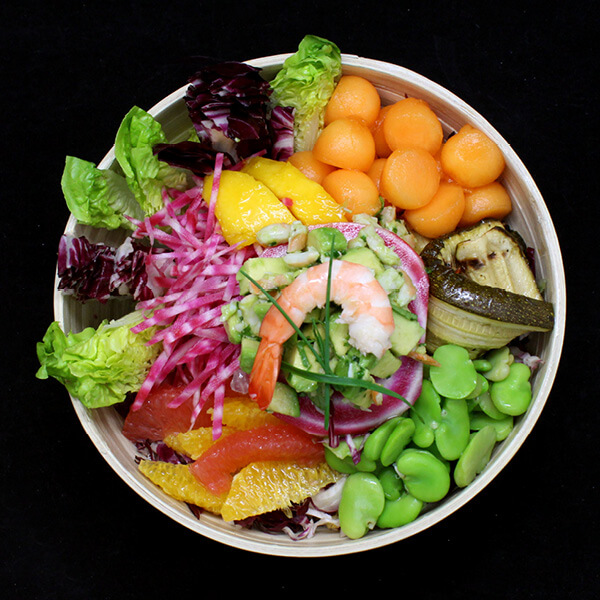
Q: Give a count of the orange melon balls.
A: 11